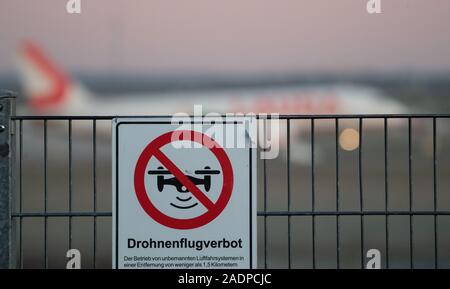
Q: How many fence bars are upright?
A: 12